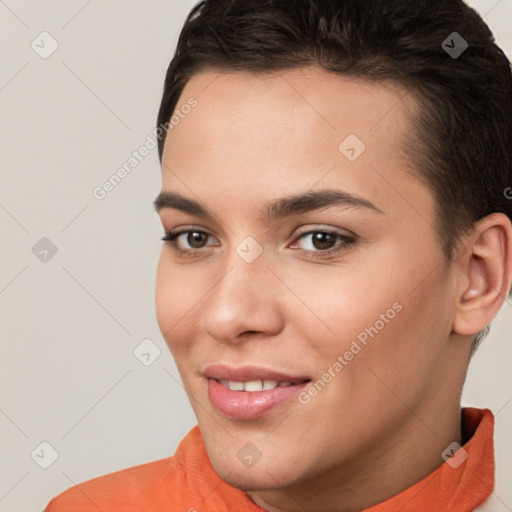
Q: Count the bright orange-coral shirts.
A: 1